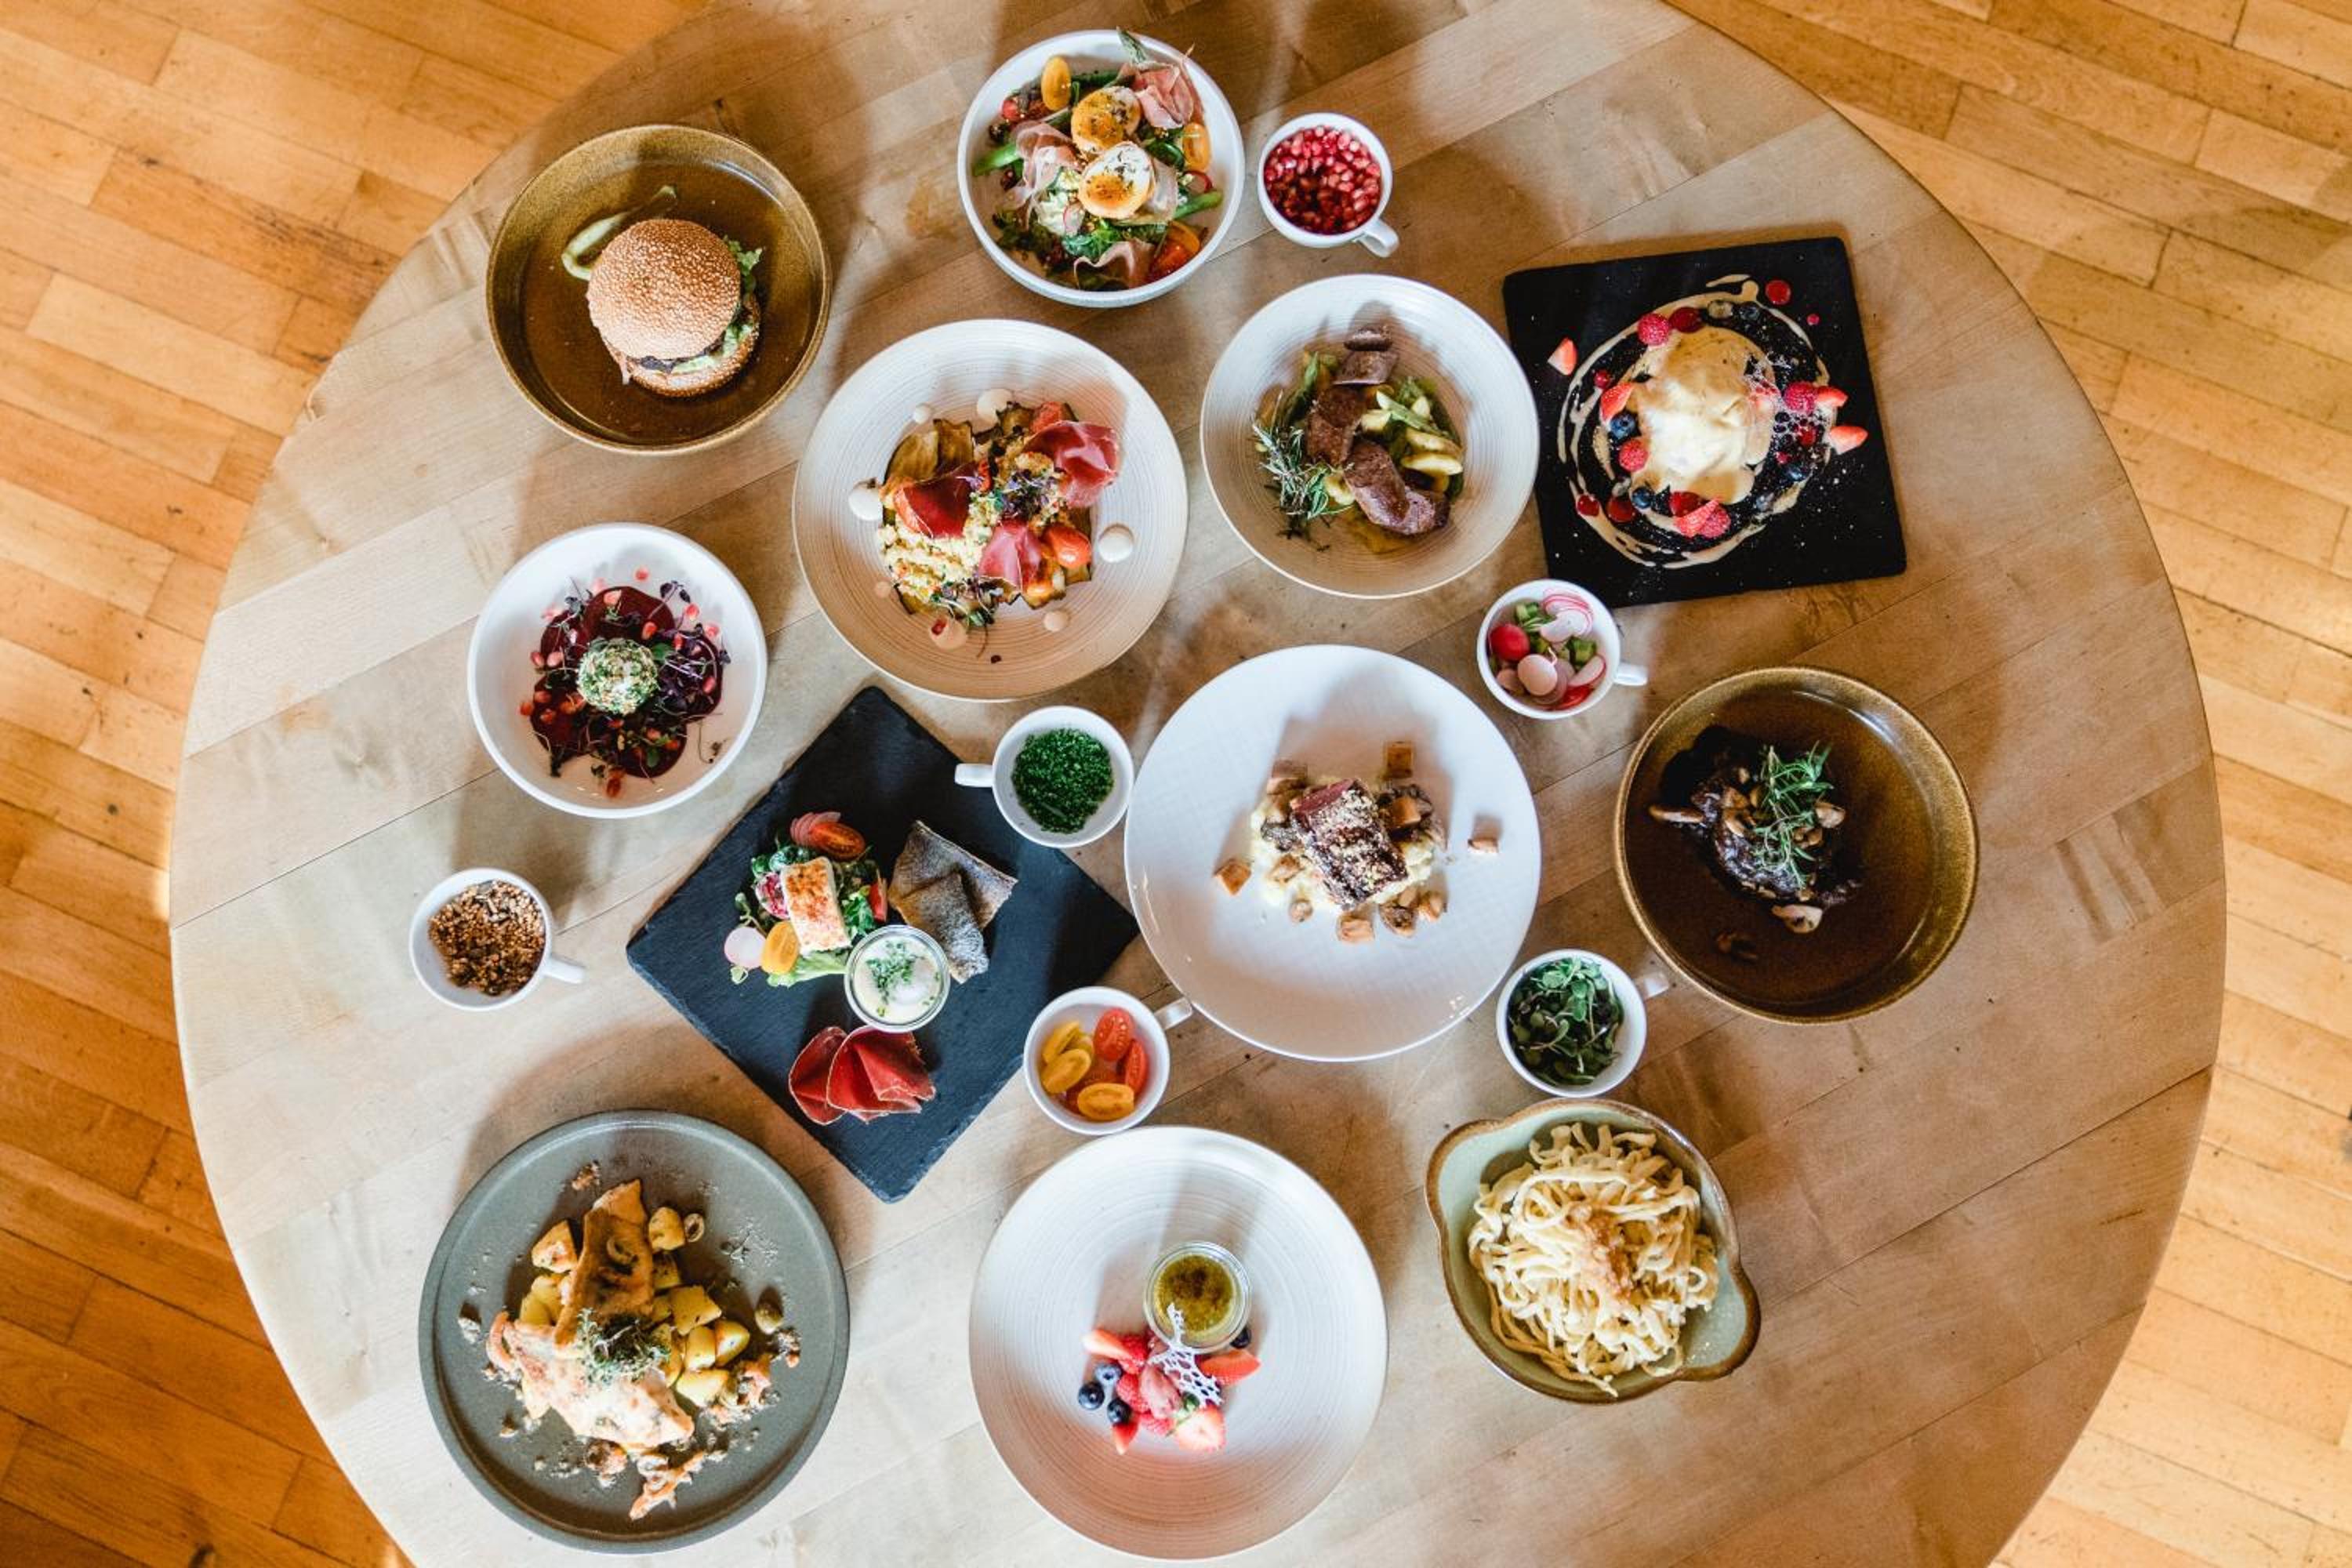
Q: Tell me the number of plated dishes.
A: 12